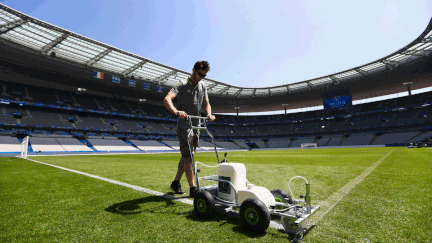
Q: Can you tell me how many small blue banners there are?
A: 4